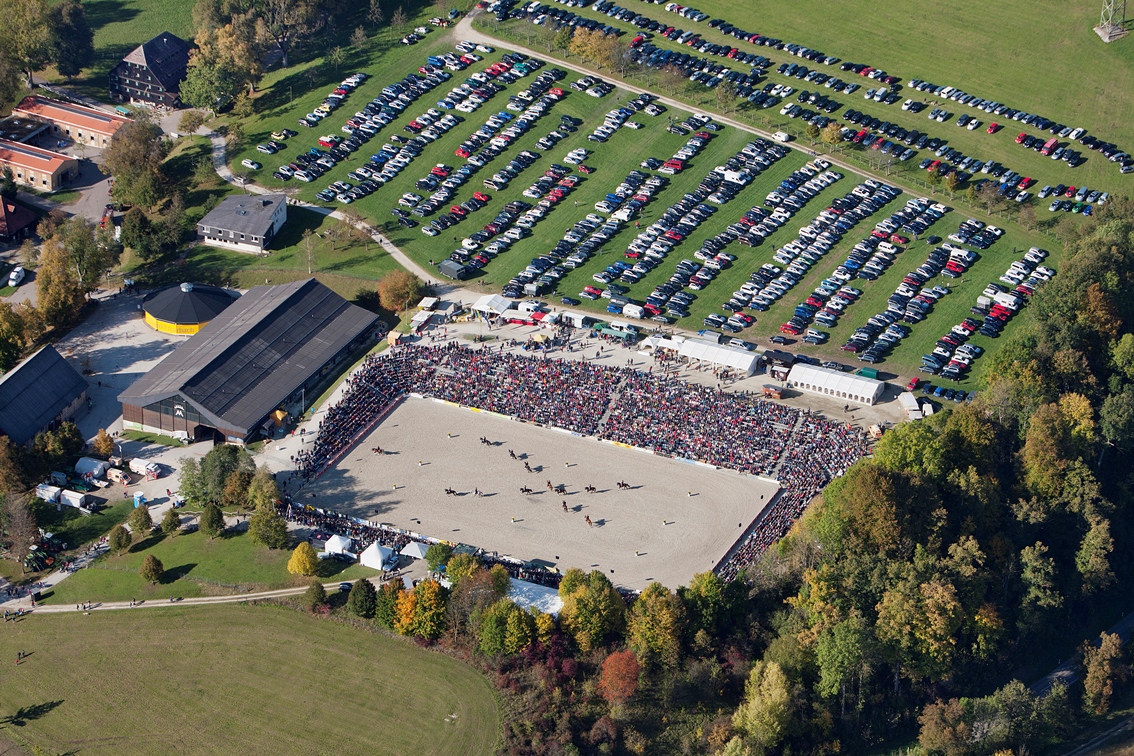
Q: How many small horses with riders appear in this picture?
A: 13